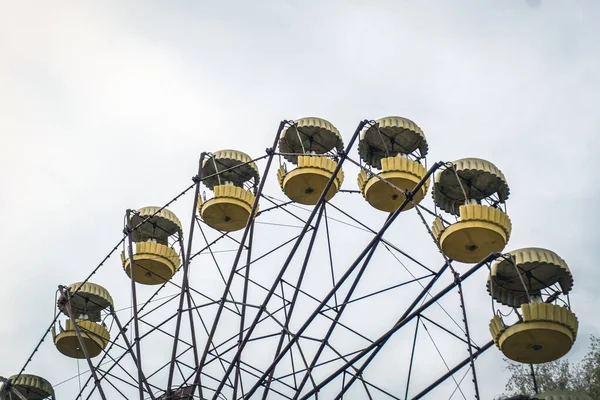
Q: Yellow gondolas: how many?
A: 7